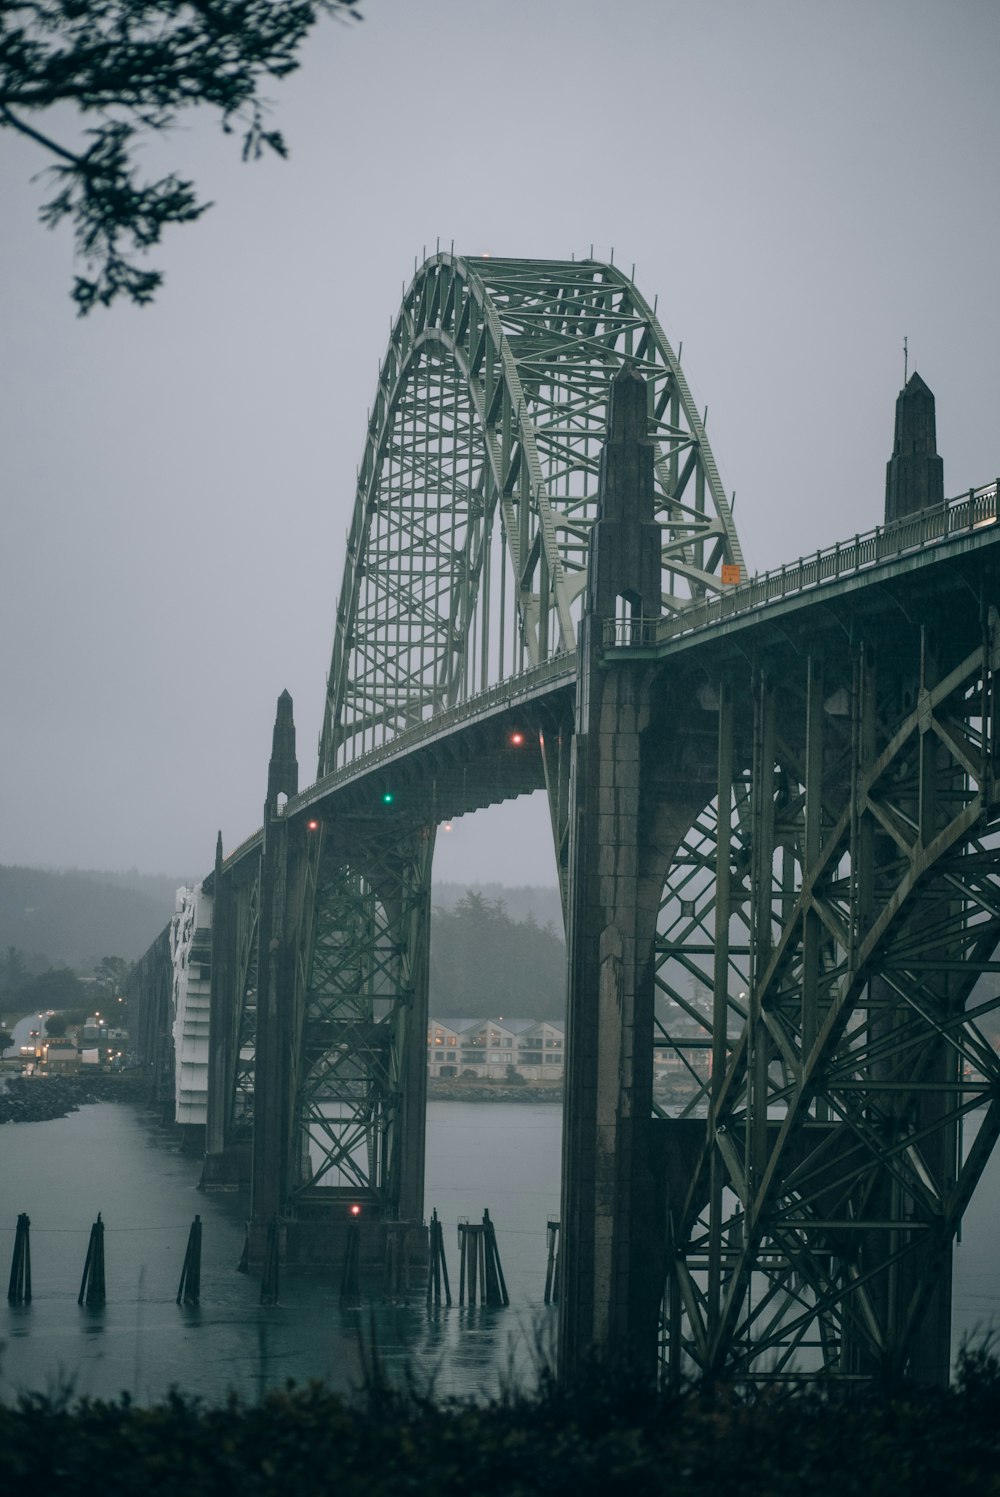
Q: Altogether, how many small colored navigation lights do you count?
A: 5